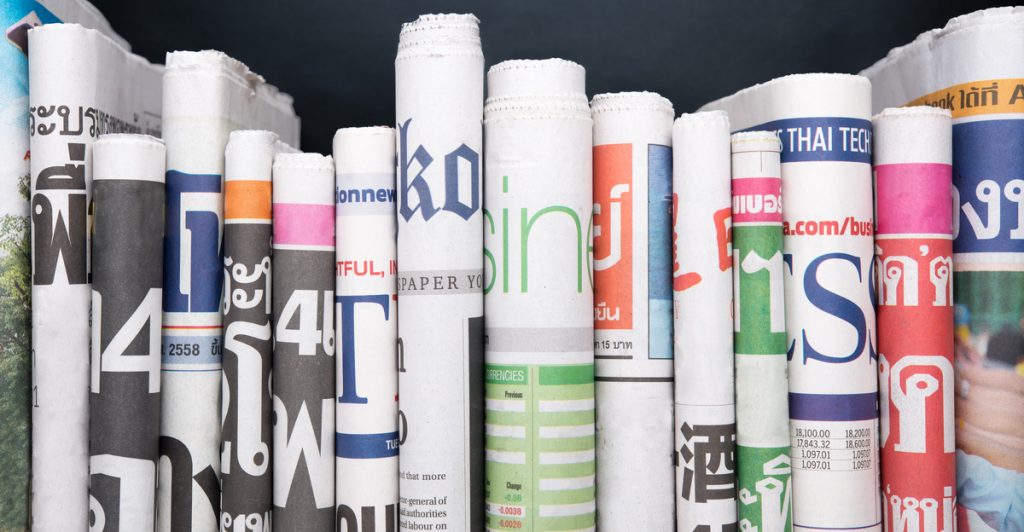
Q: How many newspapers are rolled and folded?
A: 15